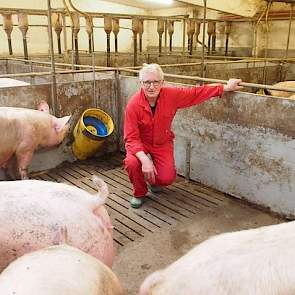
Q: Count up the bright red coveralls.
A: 1